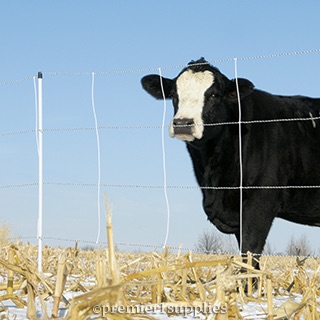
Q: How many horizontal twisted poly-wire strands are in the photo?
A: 4